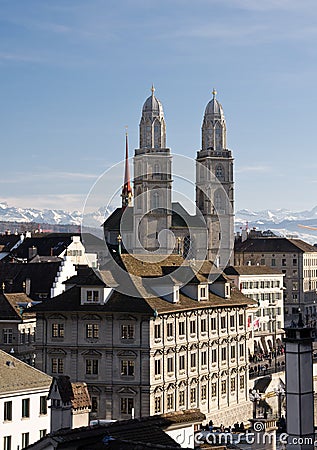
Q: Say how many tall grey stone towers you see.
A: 2